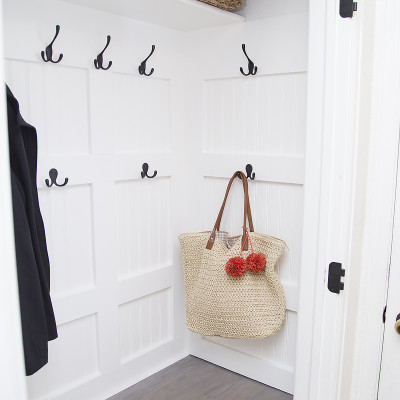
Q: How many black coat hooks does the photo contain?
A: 7